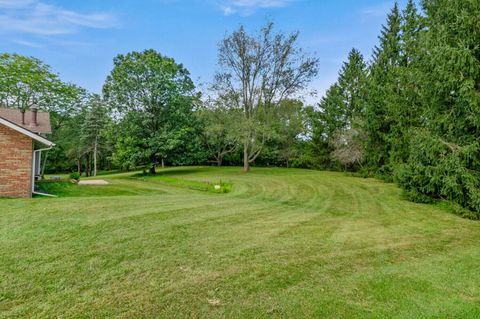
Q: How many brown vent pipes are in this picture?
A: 2